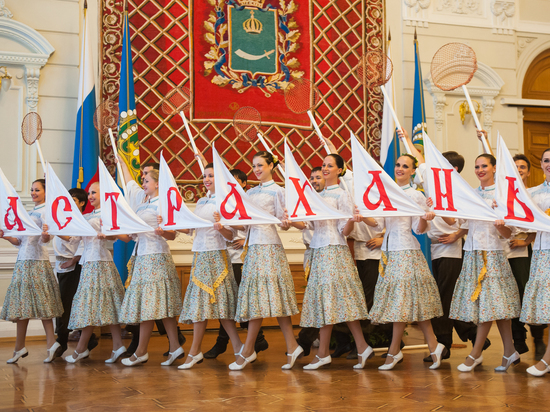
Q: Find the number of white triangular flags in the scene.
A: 9